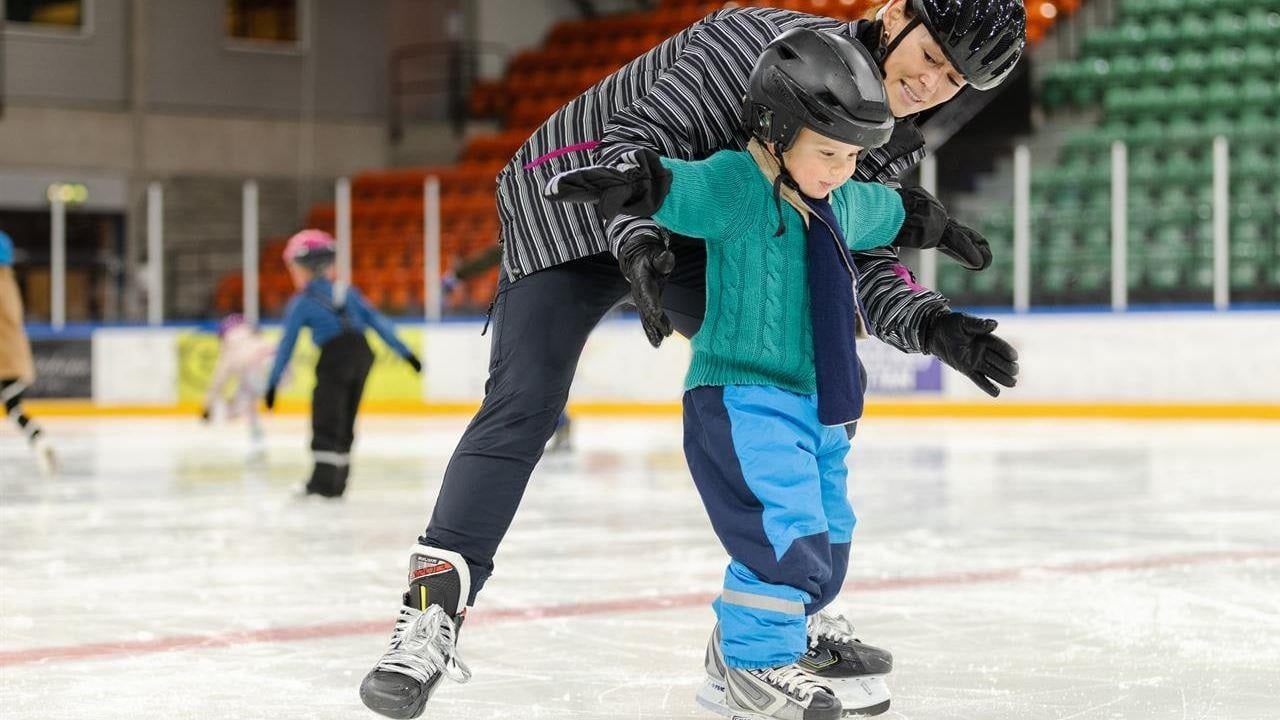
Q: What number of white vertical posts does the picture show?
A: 9